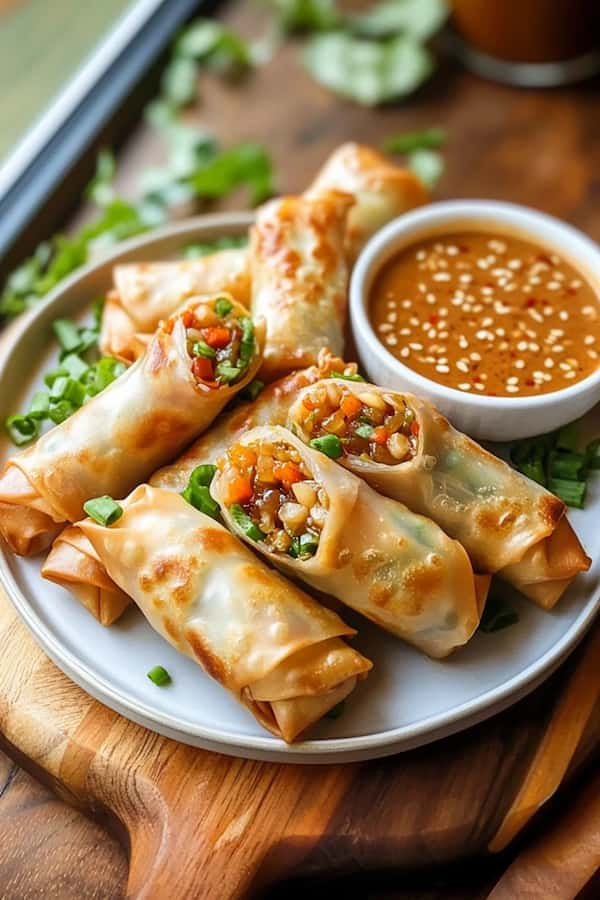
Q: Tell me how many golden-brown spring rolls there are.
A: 8